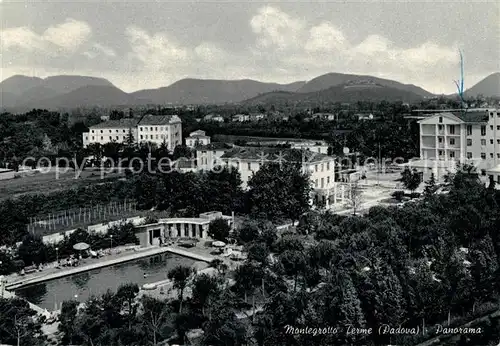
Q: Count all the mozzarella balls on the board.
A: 0